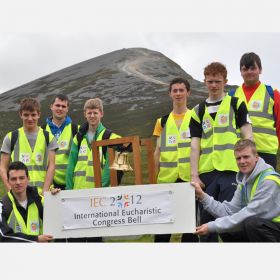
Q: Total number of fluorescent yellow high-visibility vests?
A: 8